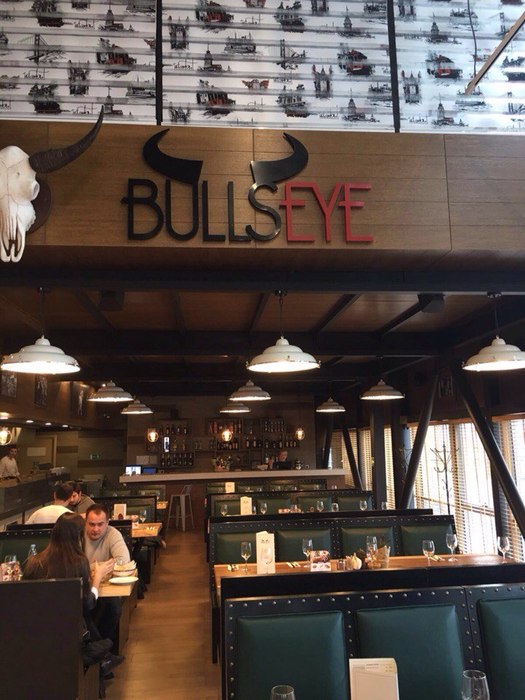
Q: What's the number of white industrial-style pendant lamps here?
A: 9